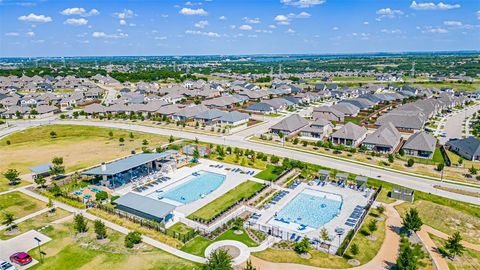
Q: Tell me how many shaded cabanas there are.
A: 3